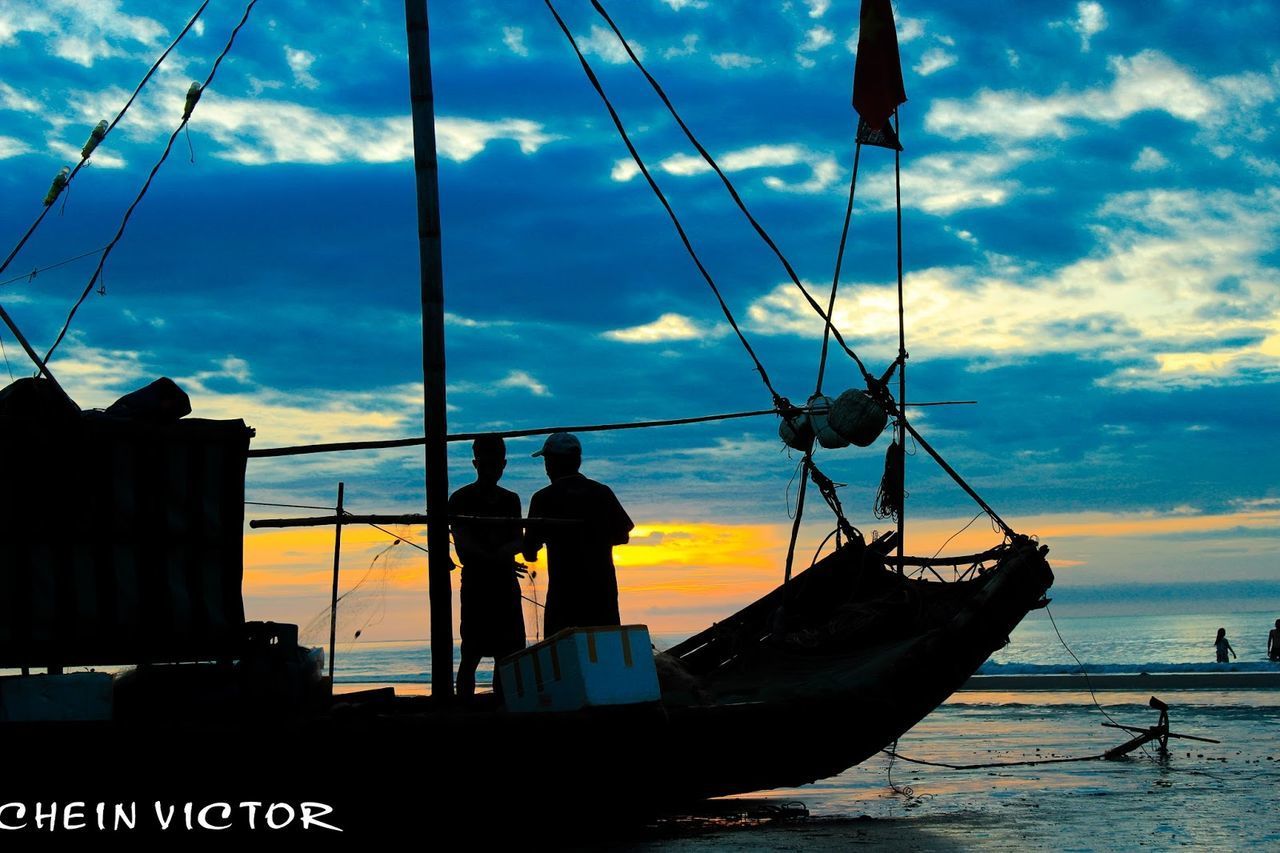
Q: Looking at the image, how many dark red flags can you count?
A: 1